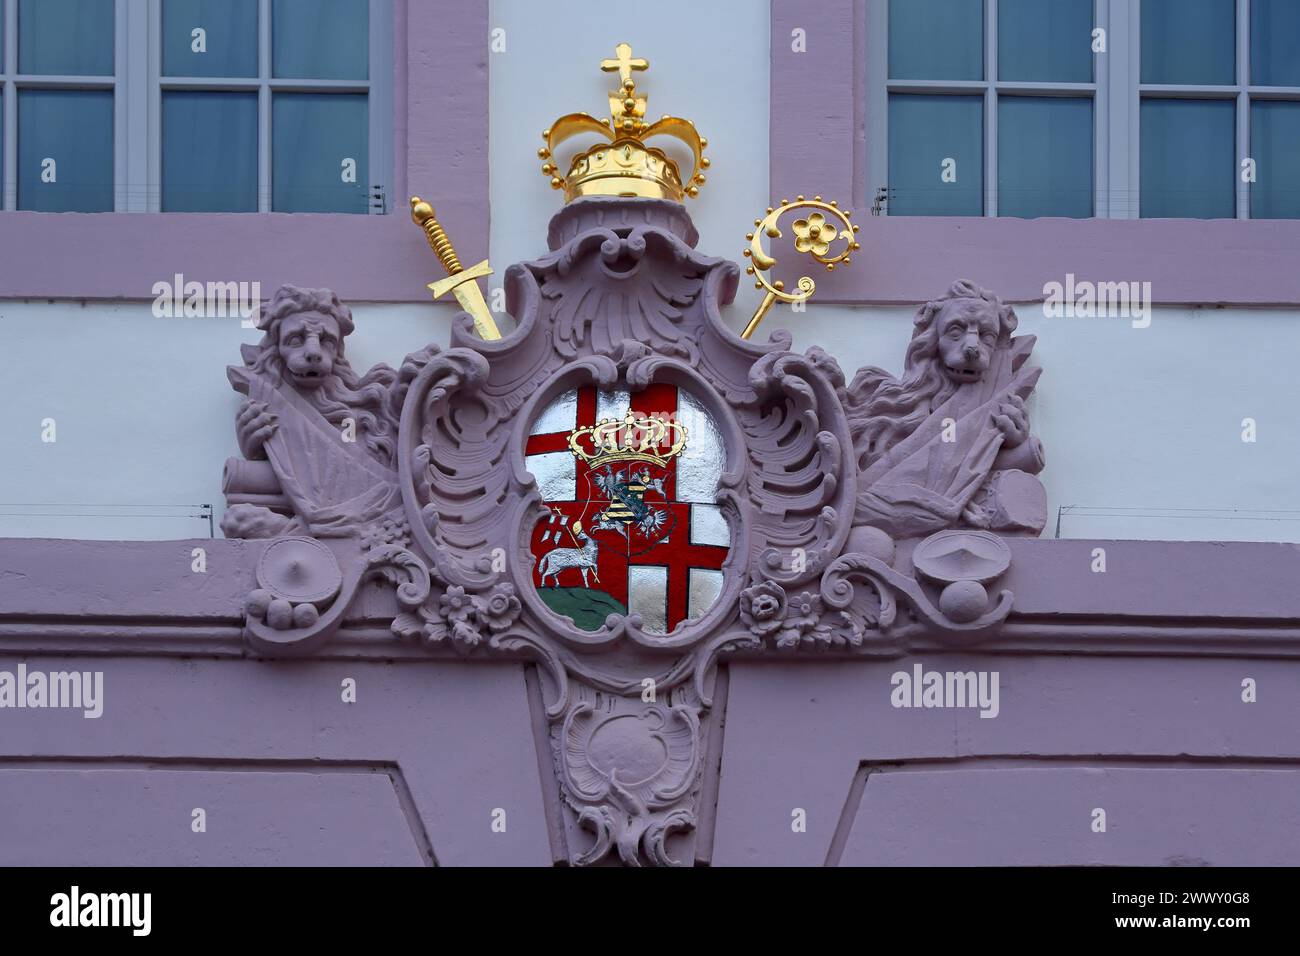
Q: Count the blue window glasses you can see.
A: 14